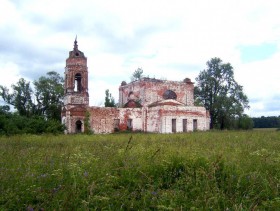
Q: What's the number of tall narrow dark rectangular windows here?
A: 3